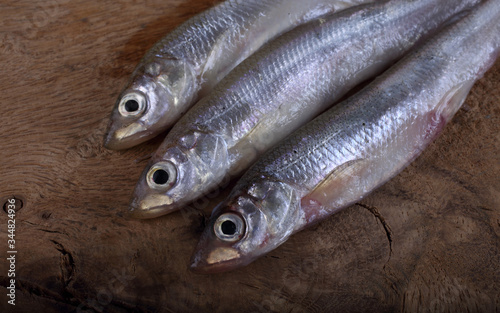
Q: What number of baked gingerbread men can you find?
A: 0